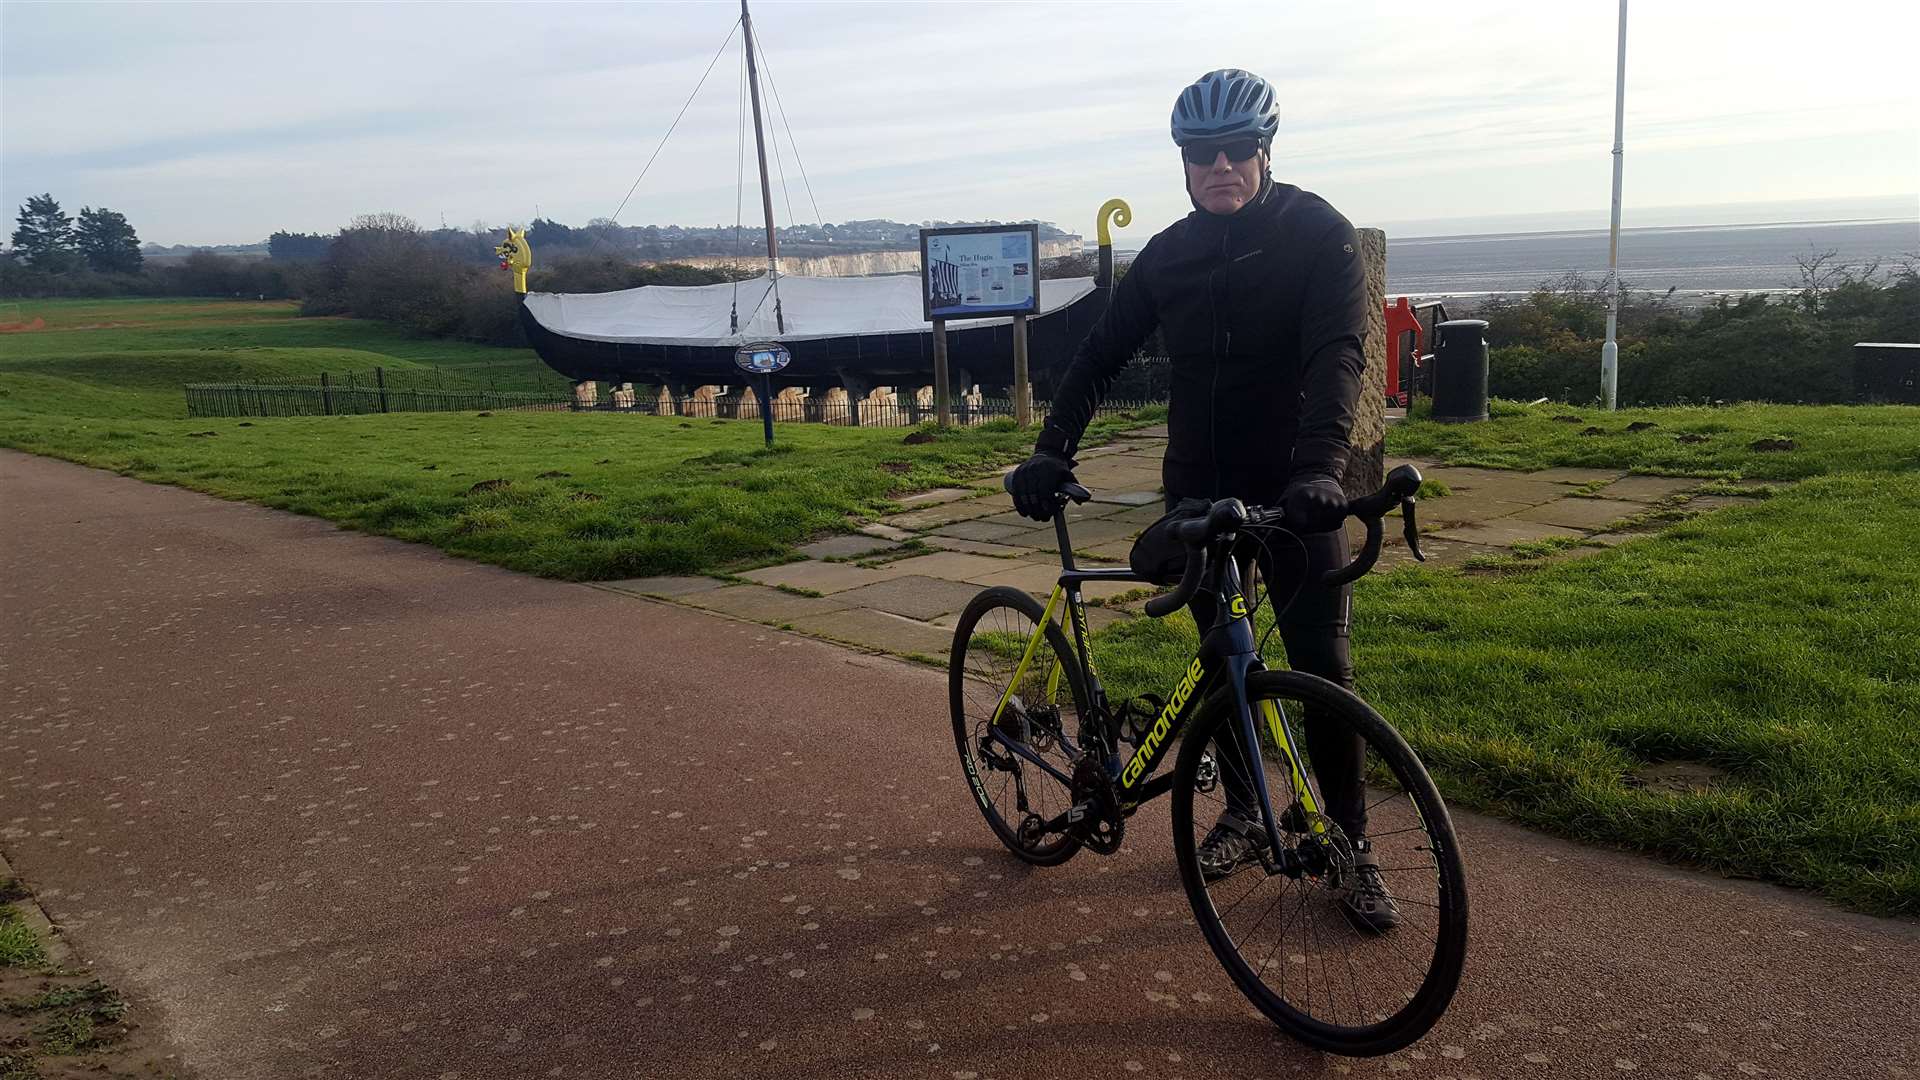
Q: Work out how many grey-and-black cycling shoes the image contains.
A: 2